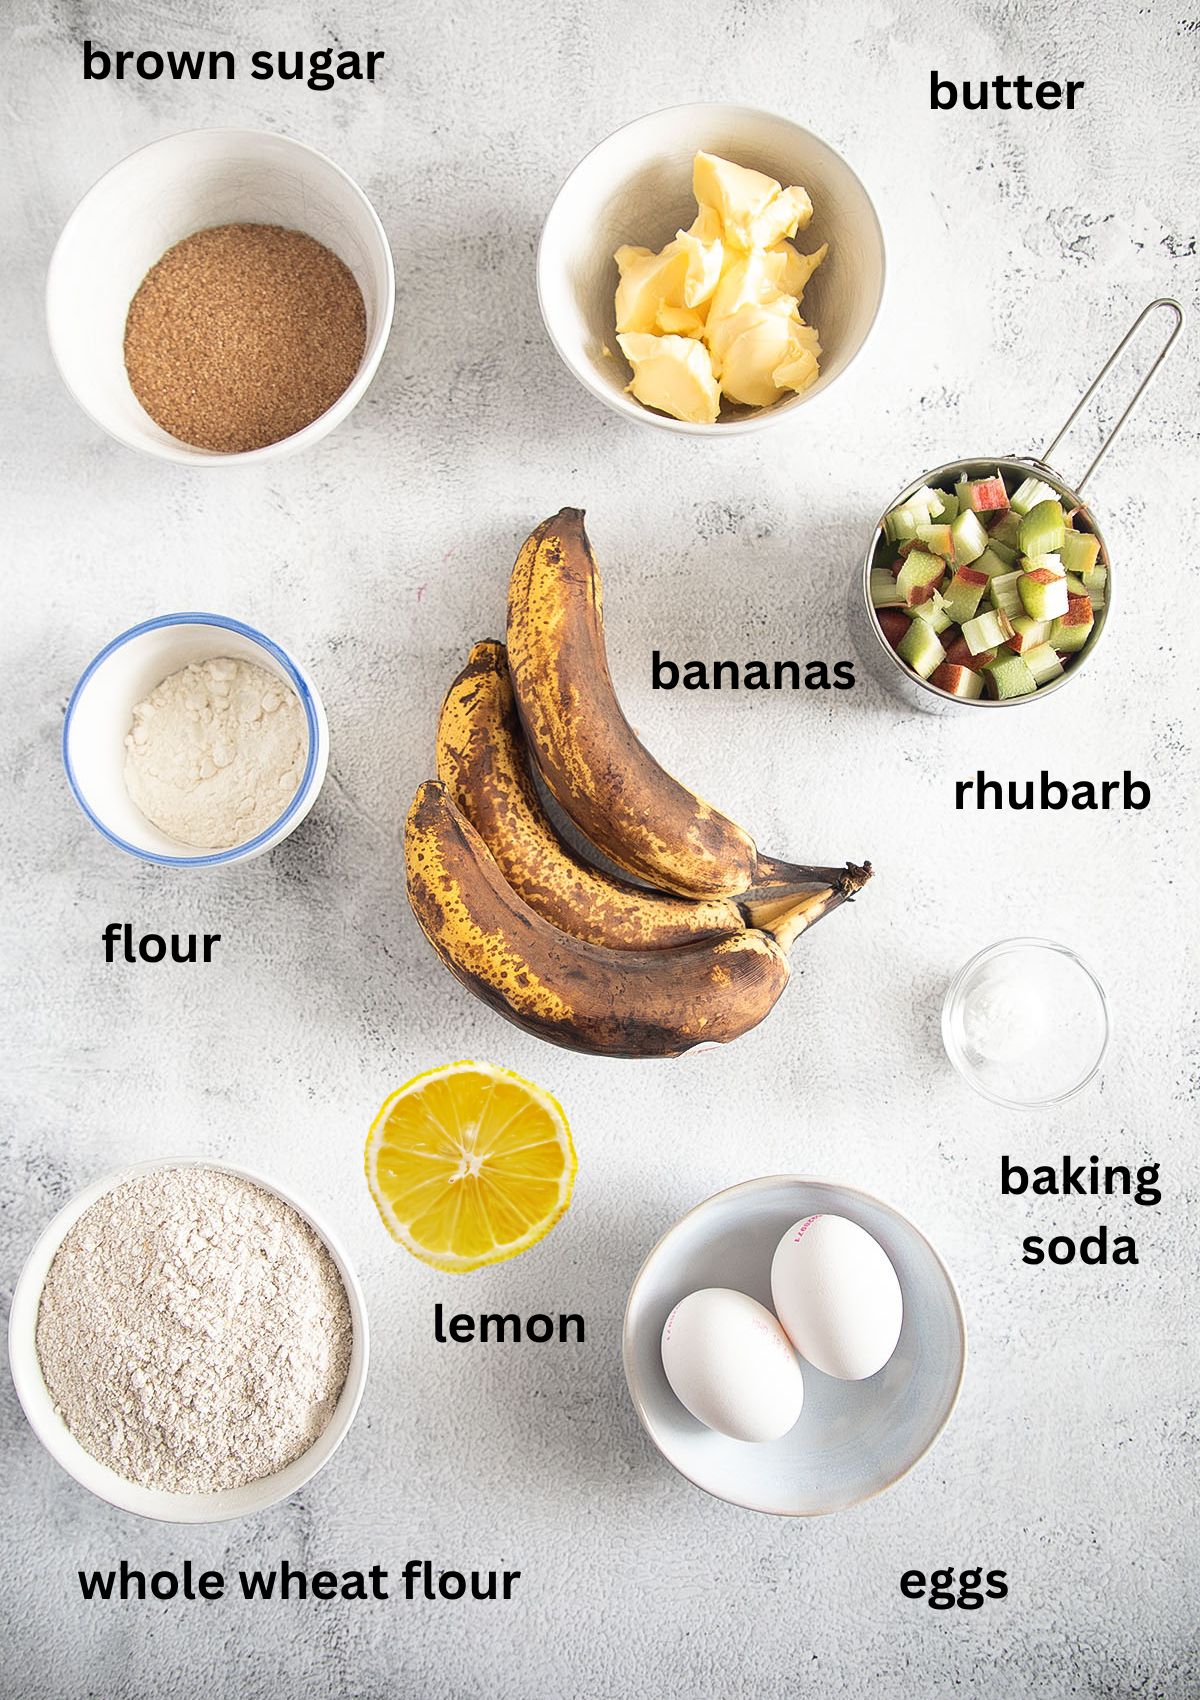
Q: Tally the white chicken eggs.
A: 2